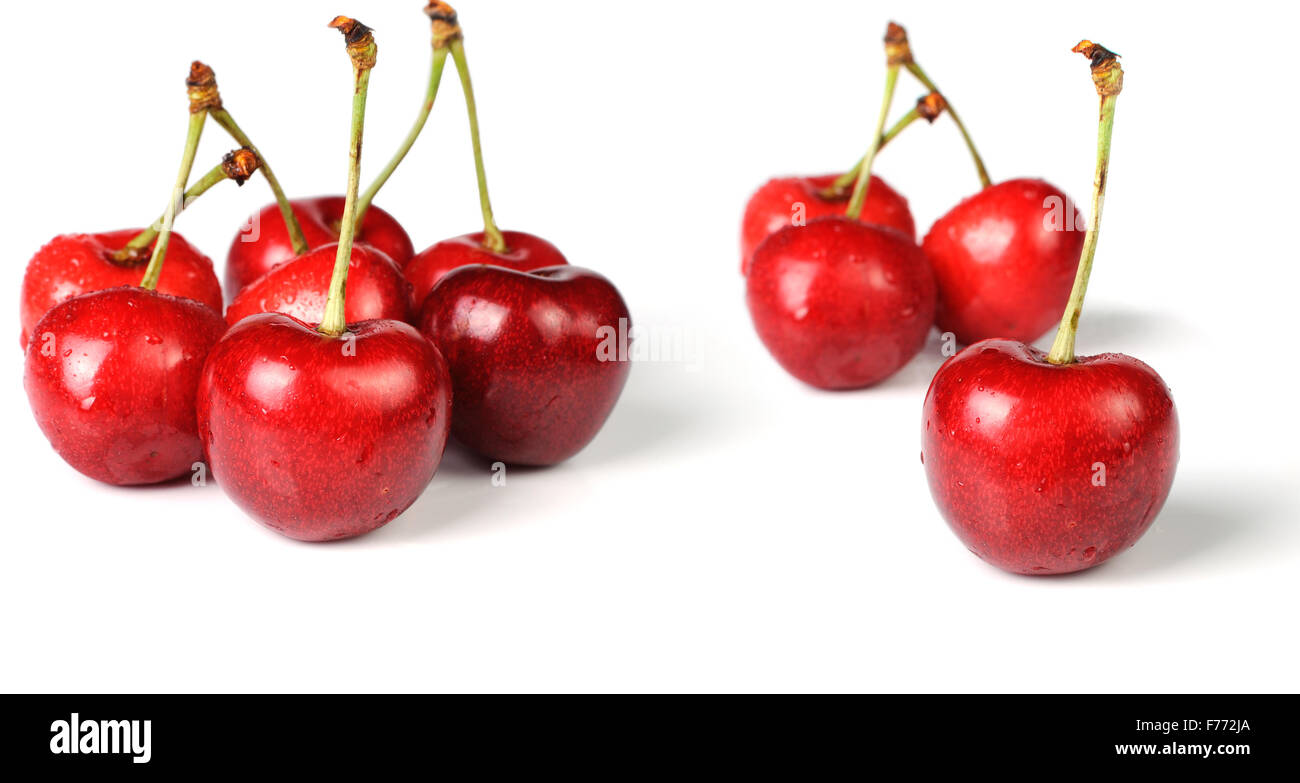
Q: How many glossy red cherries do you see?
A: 11